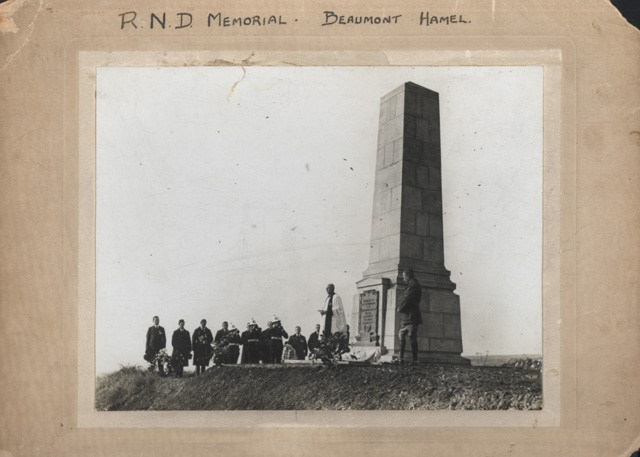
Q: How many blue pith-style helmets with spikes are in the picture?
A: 0